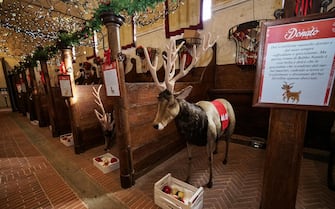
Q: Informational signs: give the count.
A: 3